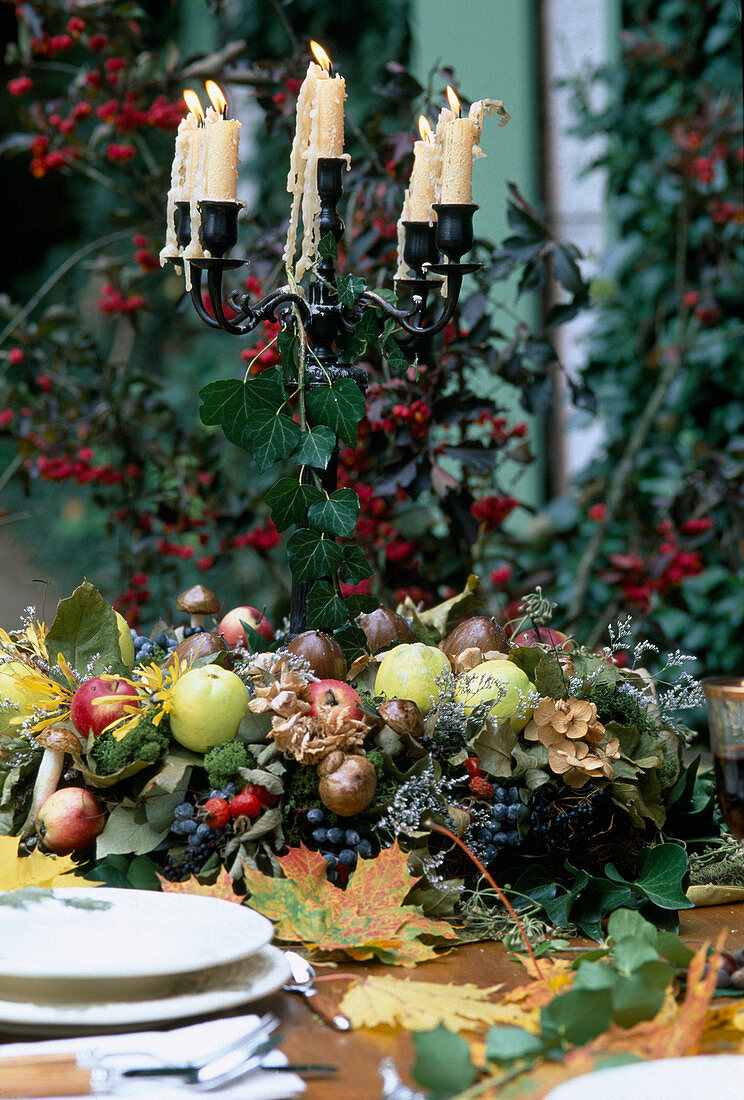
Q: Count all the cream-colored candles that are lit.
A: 5